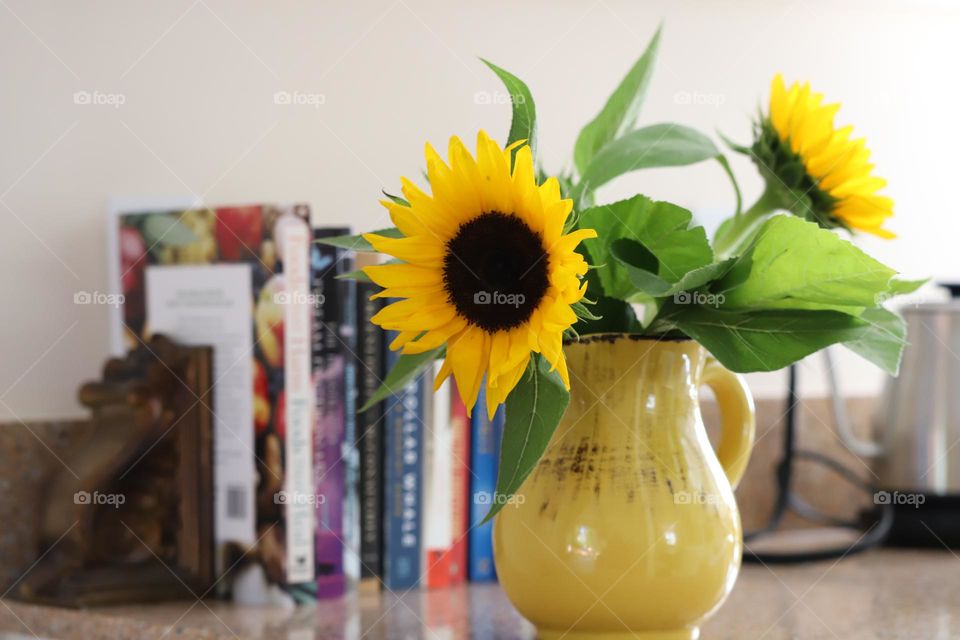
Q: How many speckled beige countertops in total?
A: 1